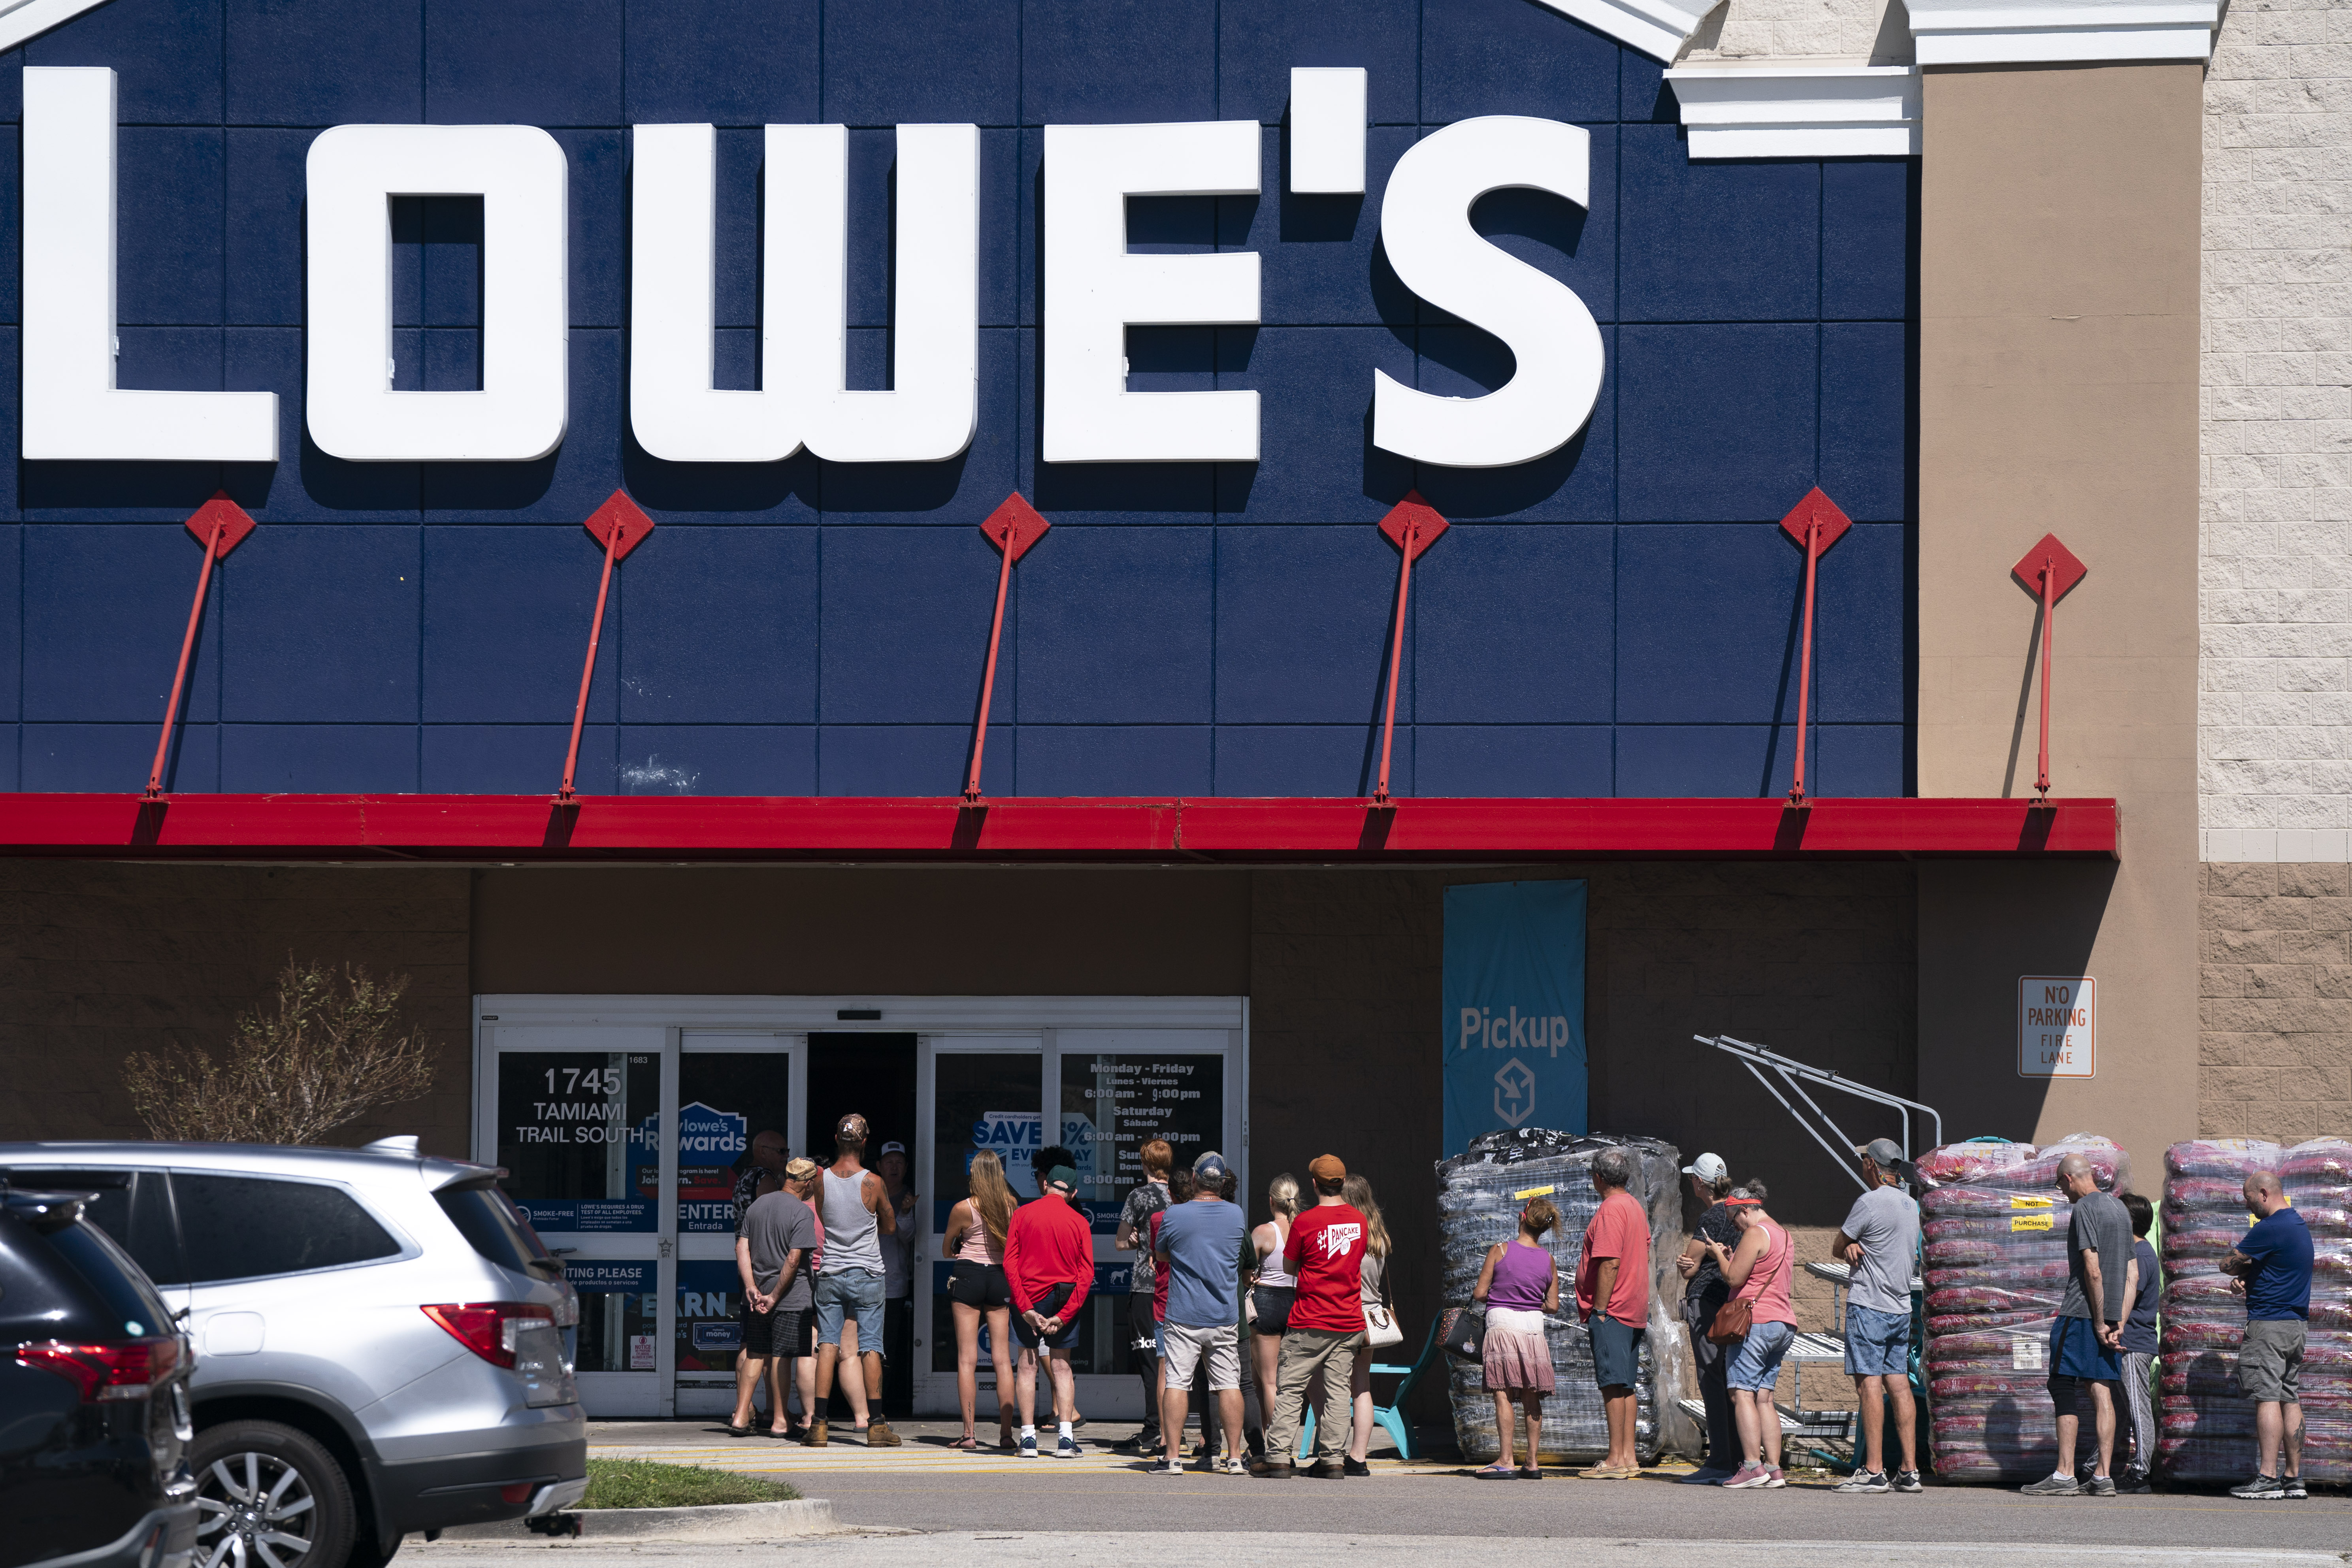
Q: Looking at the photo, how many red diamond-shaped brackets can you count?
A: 6